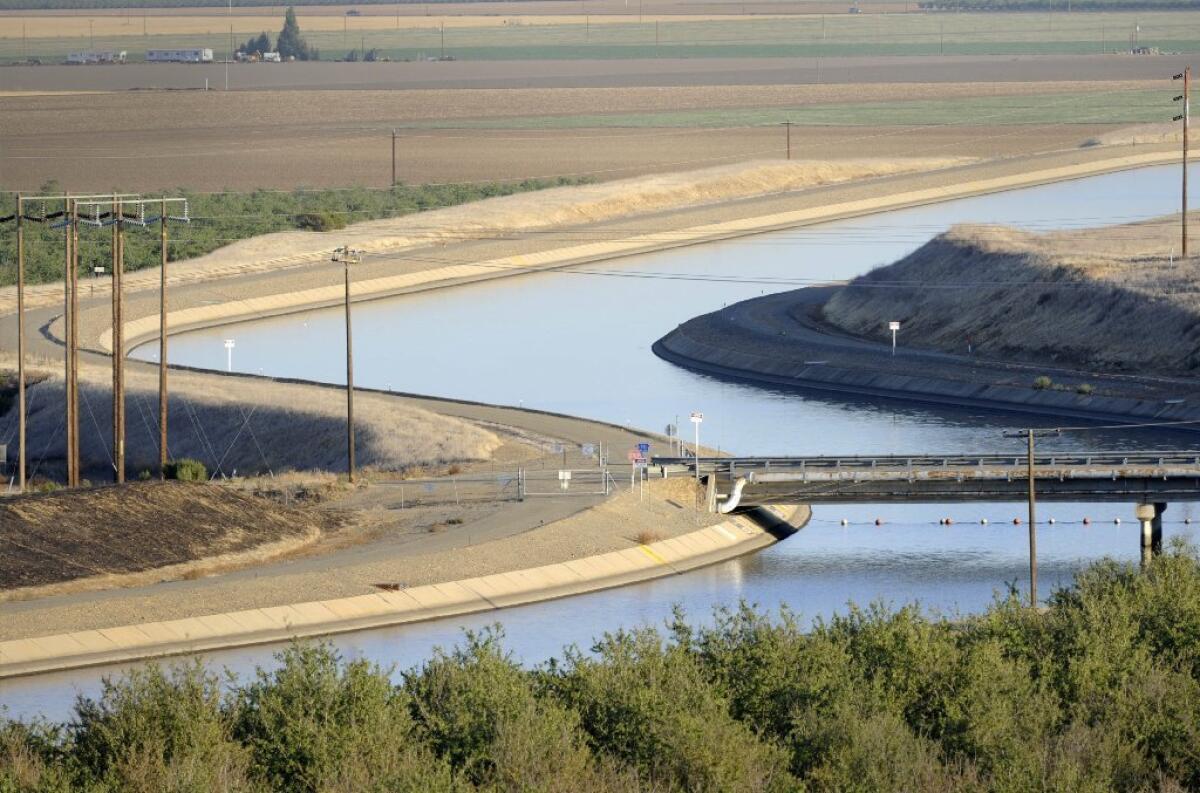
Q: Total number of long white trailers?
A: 2